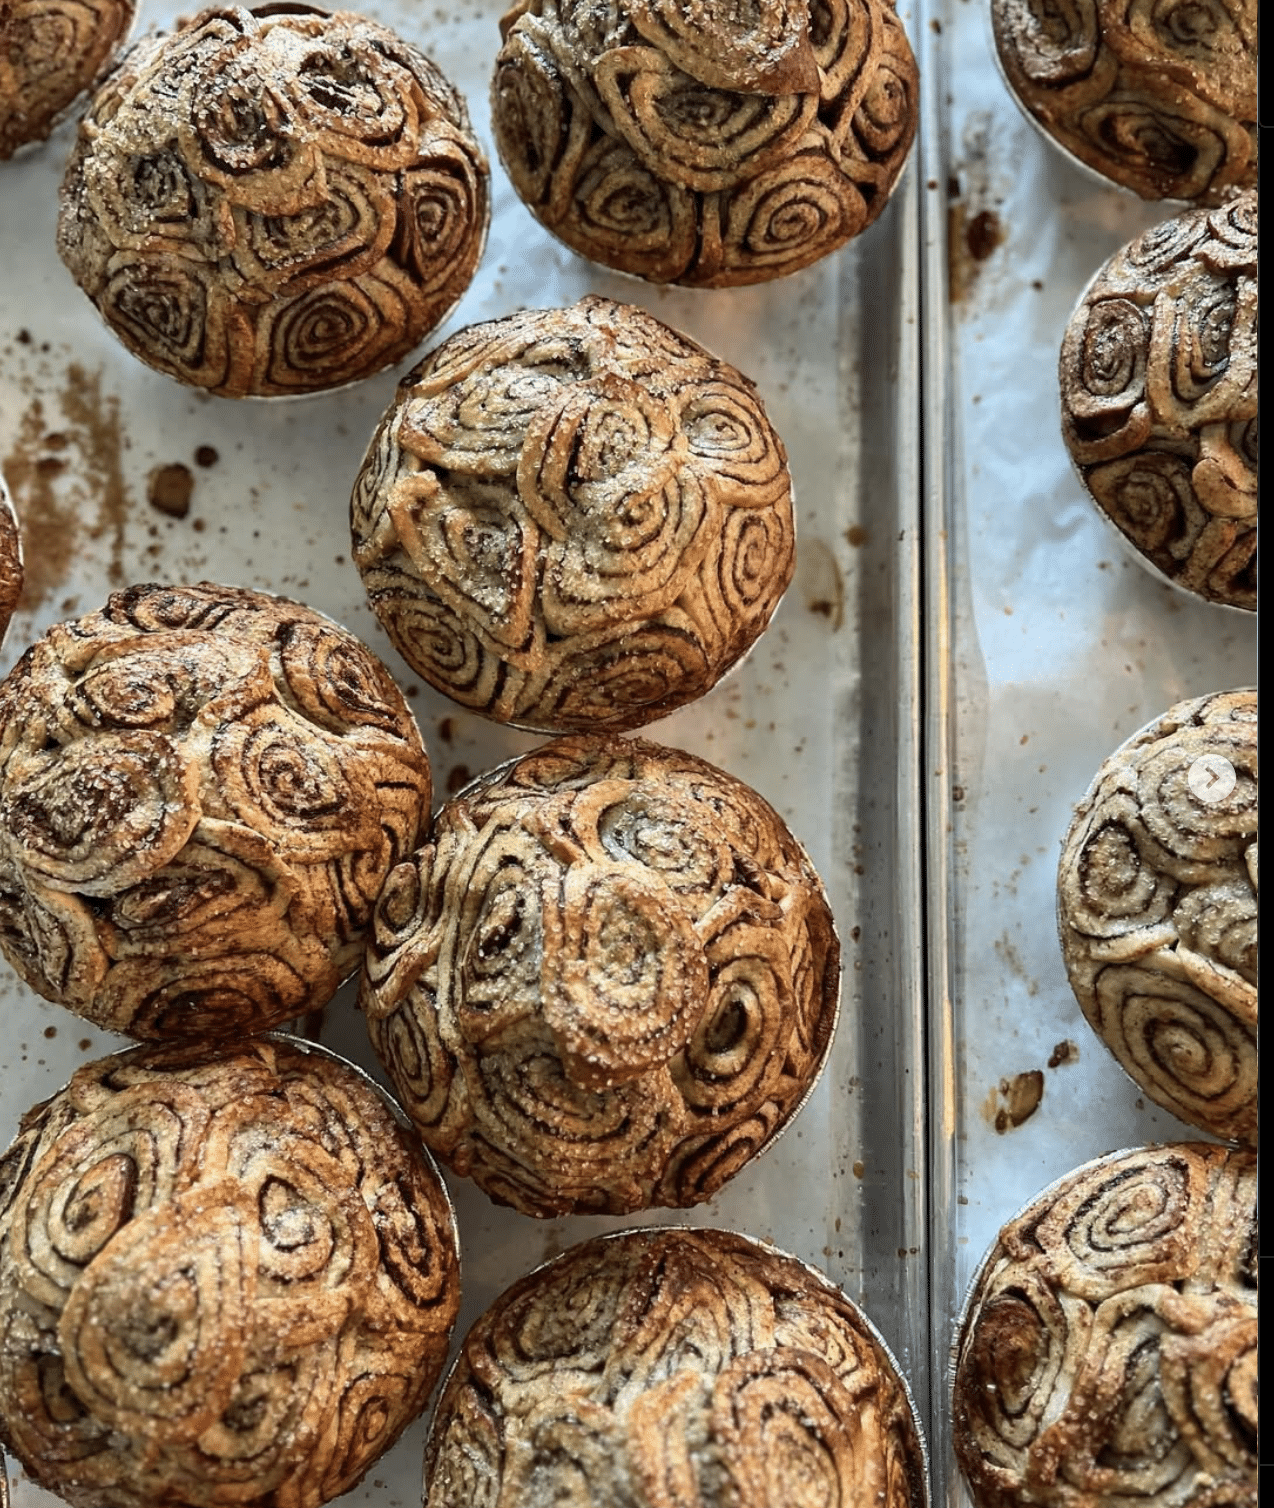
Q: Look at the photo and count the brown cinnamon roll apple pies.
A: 13